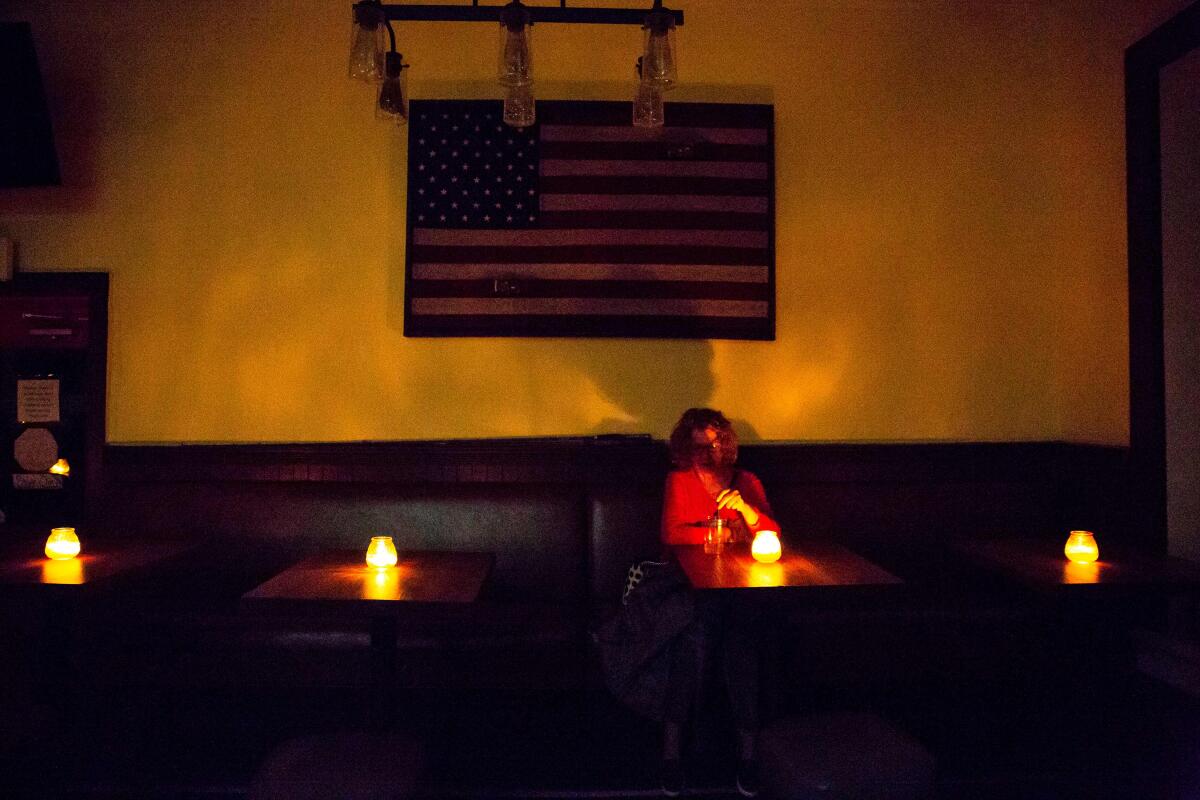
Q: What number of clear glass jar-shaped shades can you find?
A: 6